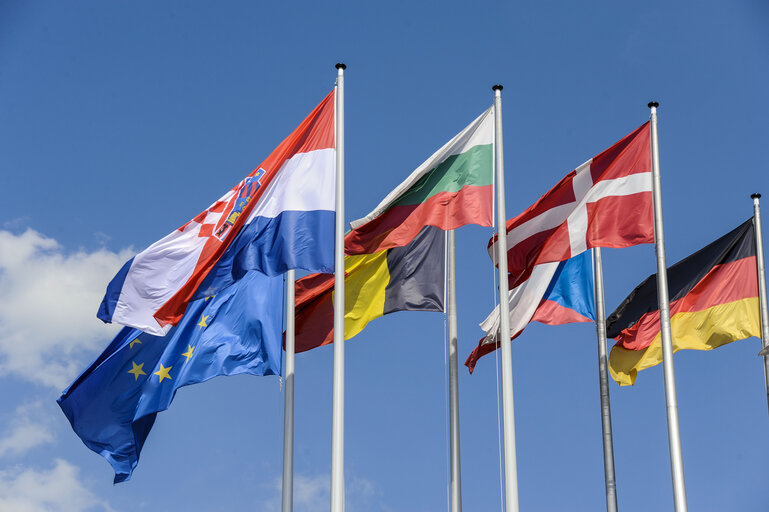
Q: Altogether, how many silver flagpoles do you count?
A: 7